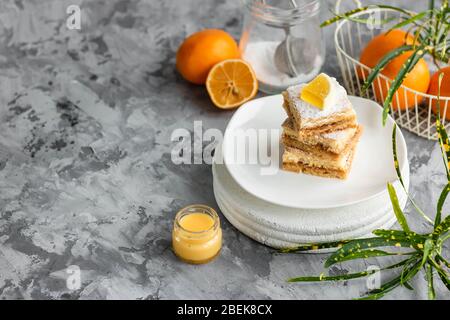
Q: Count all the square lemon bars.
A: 3